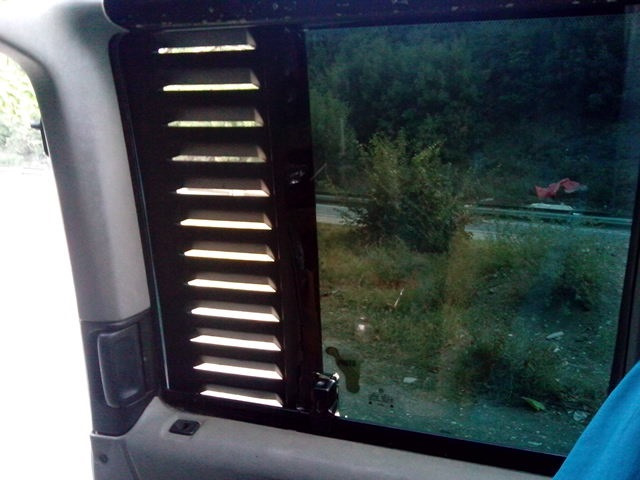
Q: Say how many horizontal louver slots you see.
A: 12